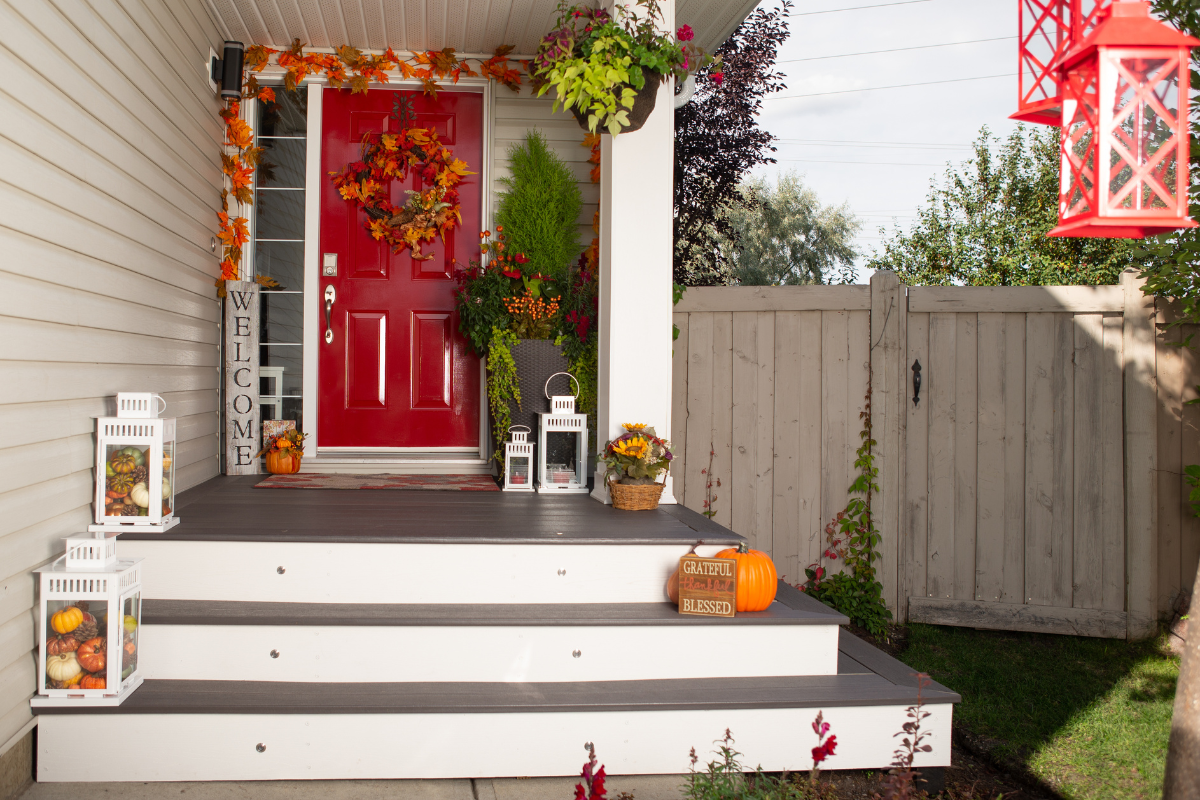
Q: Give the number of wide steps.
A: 3